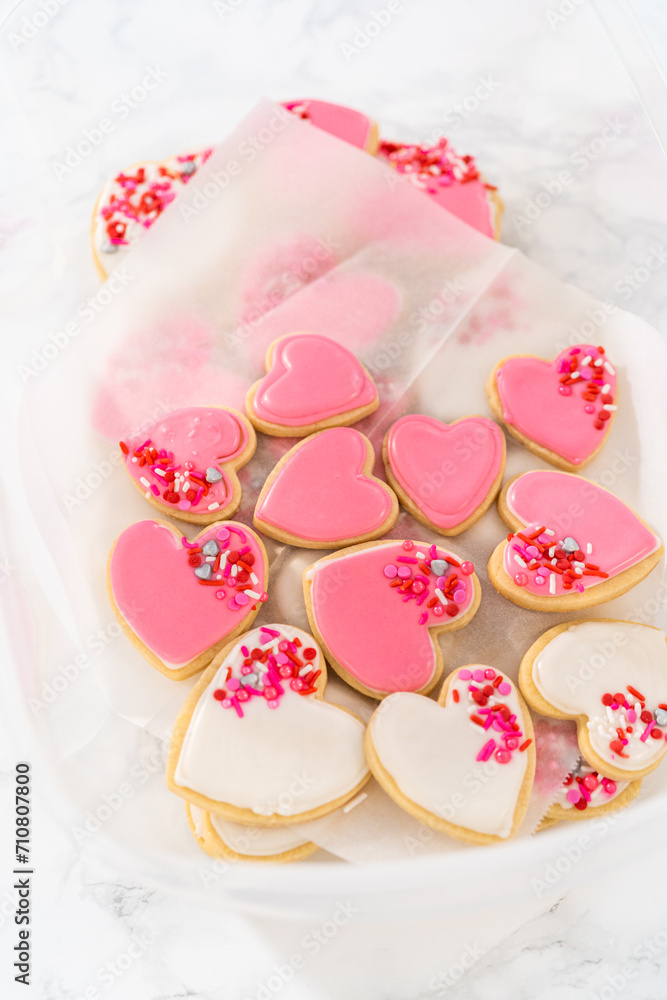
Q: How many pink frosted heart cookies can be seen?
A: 10